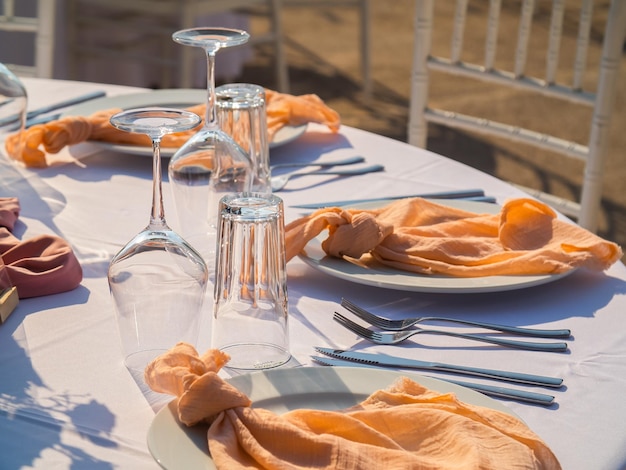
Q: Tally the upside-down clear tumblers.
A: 2